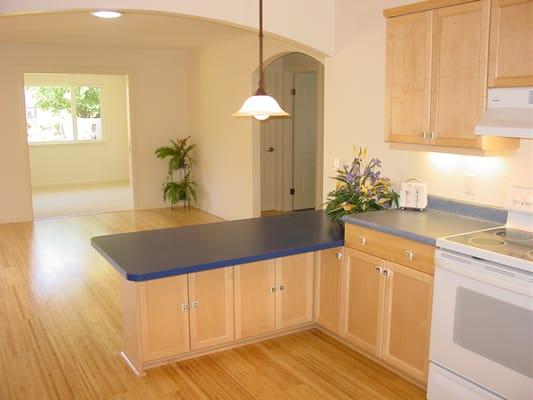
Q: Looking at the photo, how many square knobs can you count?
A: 11